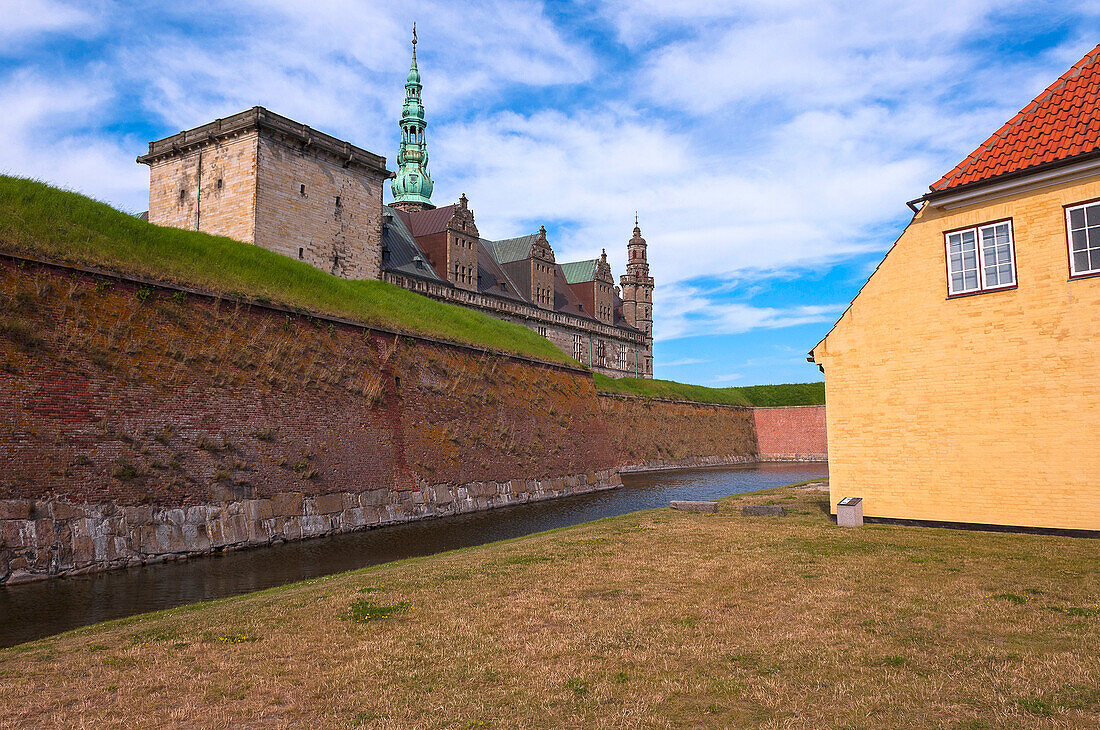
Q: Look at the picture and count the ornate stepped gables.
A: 3